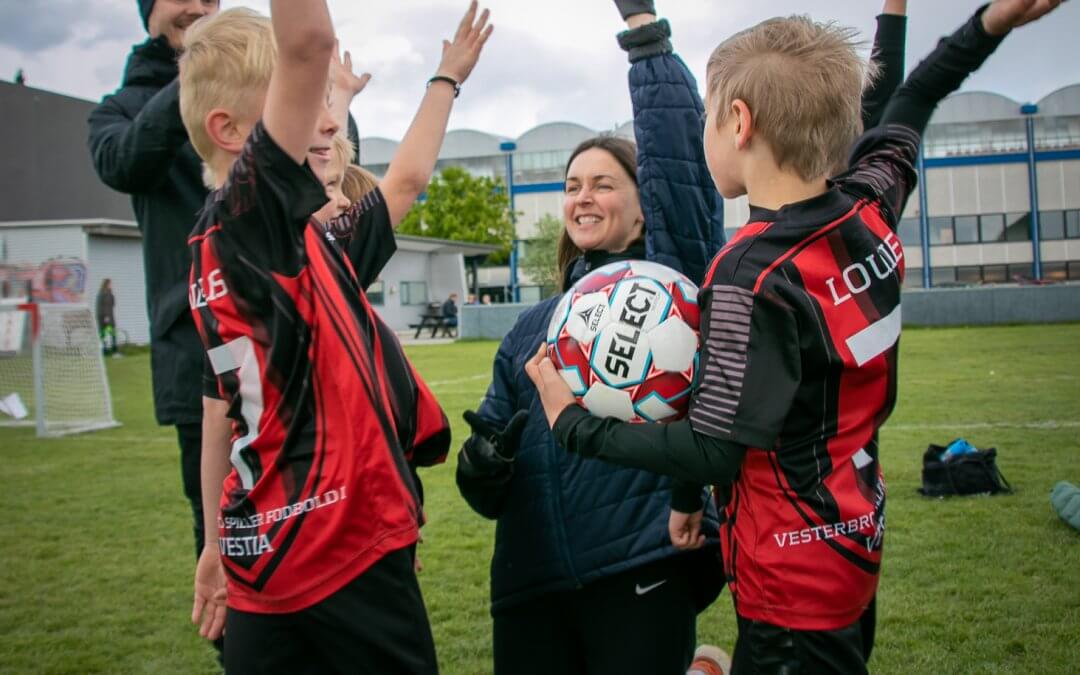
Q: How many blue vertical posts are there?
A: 3